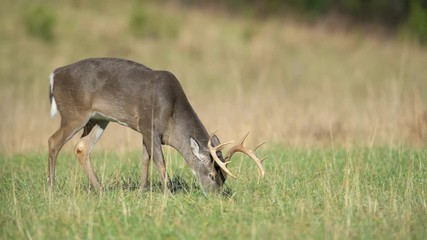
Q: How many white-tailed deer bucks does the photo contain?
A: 1